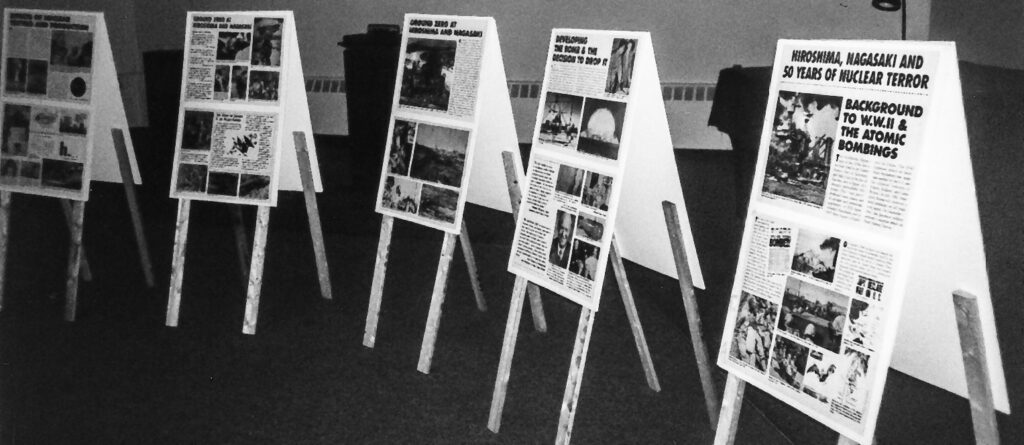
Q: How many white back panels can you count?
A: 5